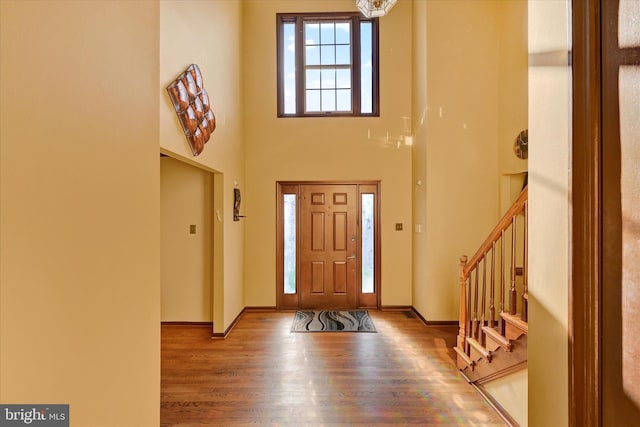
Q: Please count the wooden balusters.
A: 7